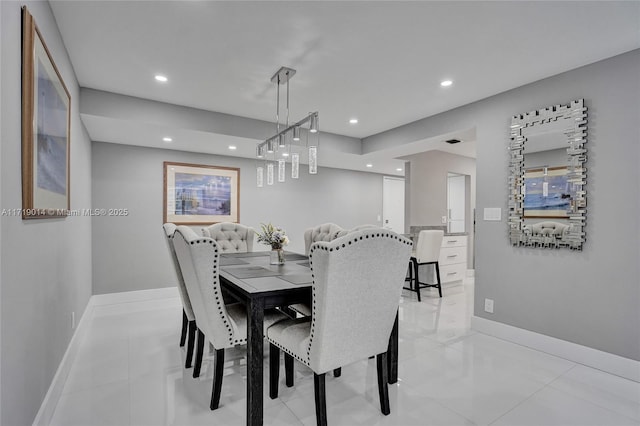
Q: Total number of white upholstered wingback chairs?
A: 6